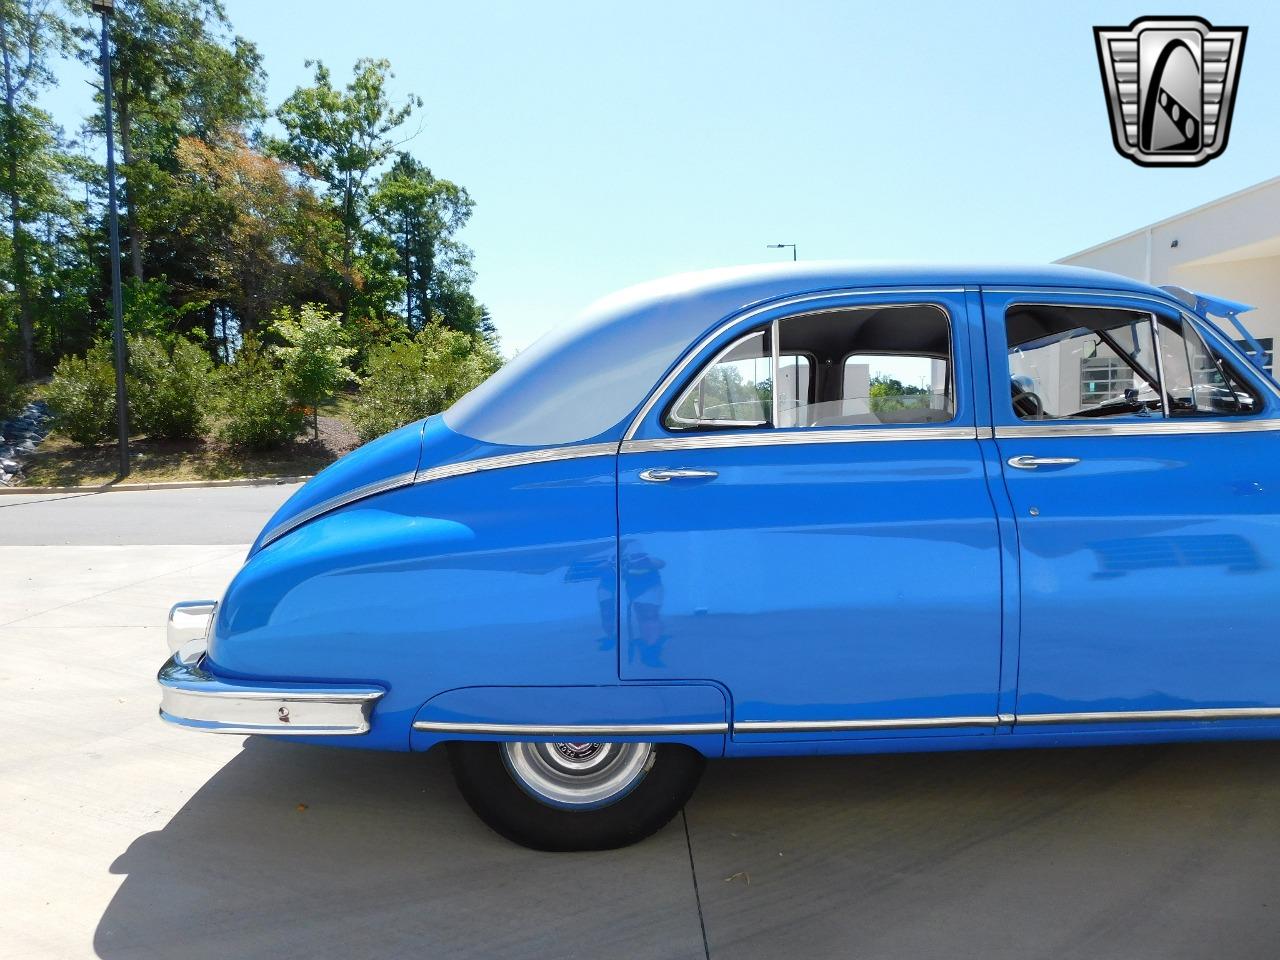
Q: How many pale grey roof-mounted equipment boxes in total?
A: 0